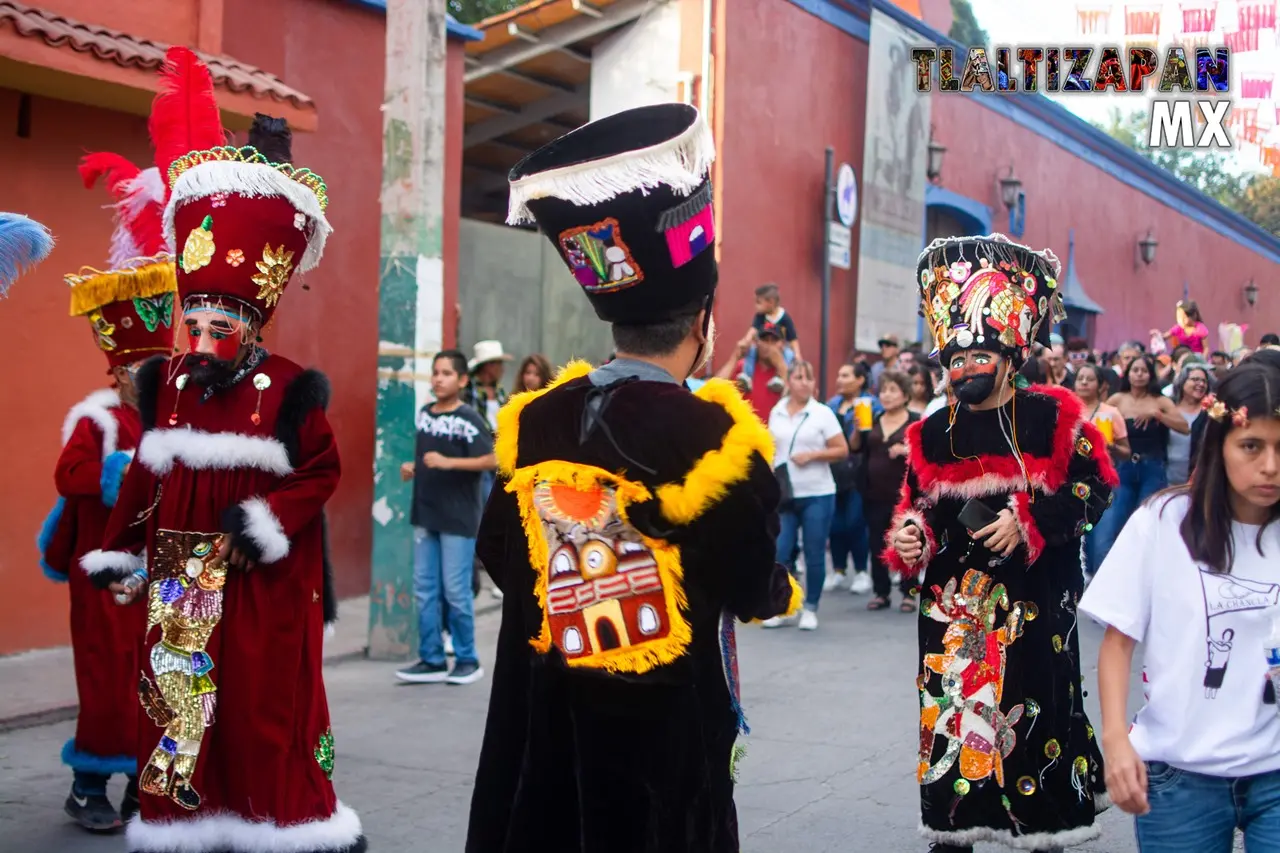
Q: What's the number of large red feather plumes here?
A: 2